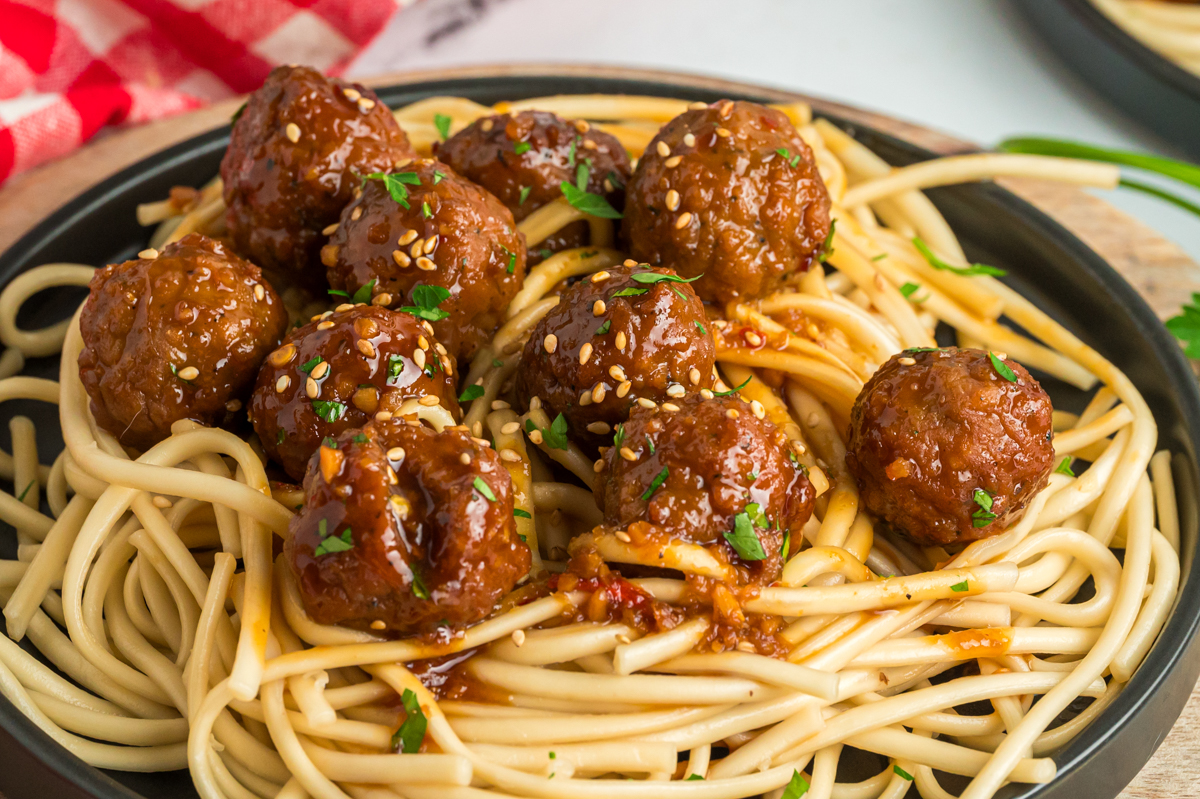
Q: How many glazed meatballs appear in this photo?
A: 10